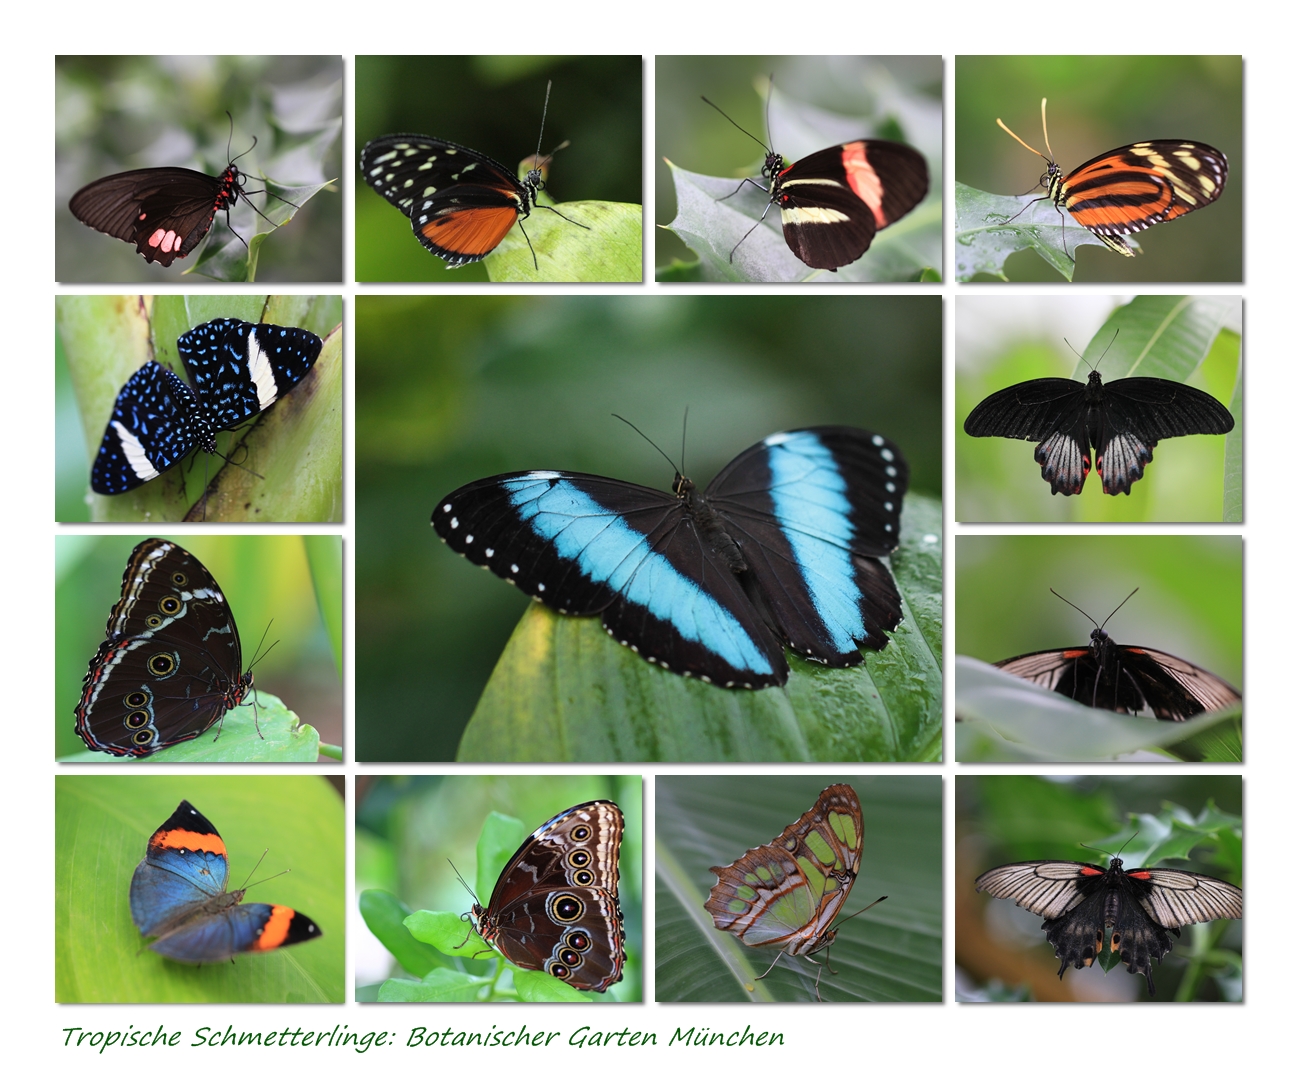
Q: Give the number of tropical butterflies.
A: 13